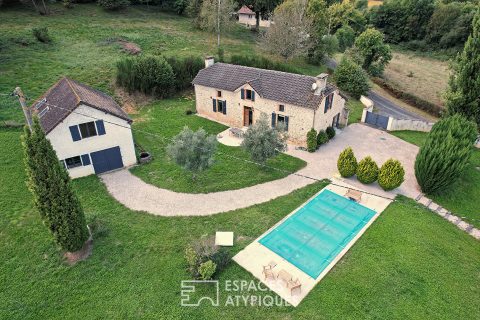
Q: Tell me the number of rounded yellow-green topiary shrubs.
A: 3